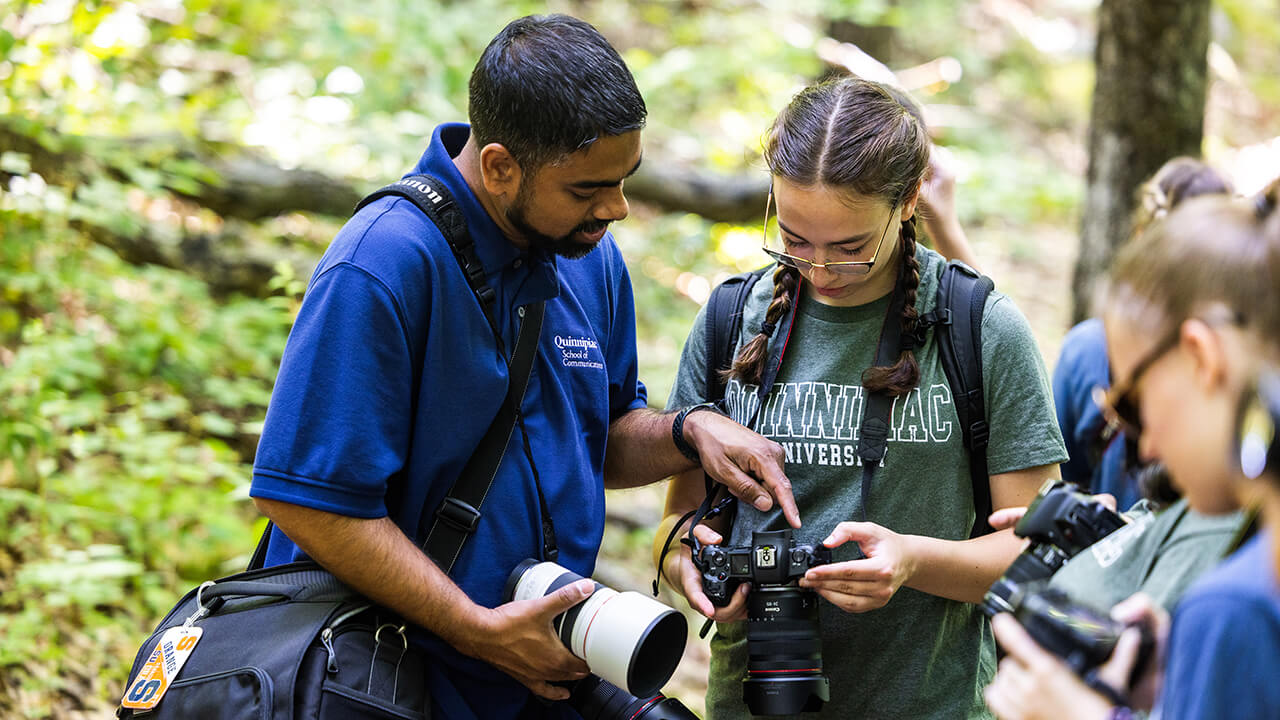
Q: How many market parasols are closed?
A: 0